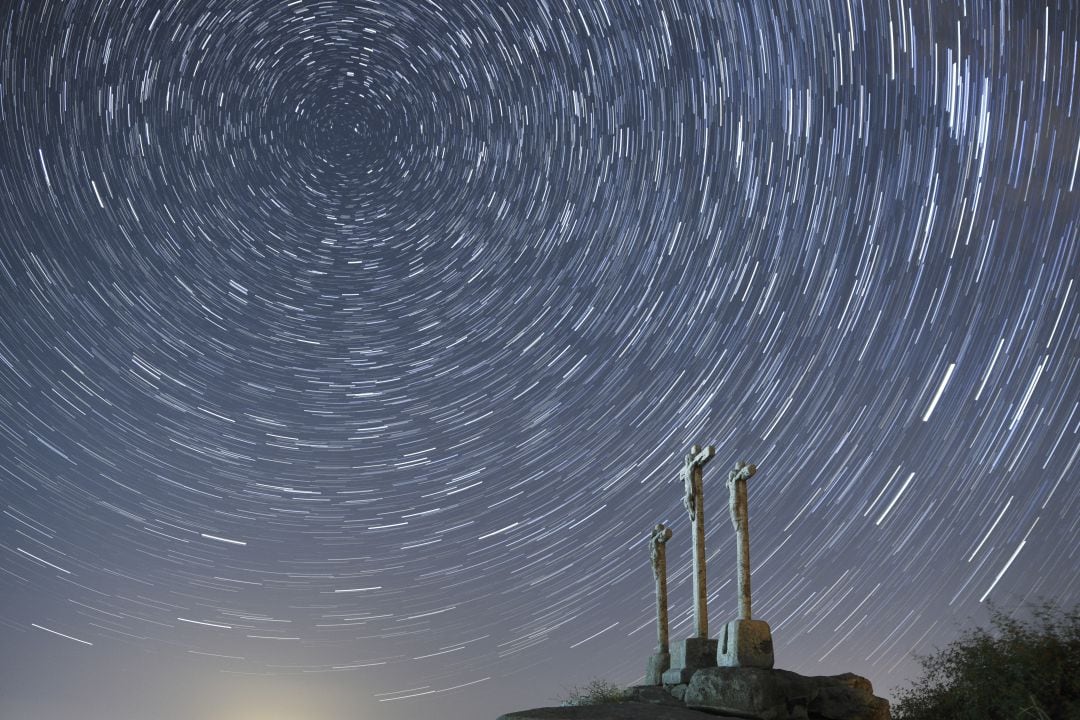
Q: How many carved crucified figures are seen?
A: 3